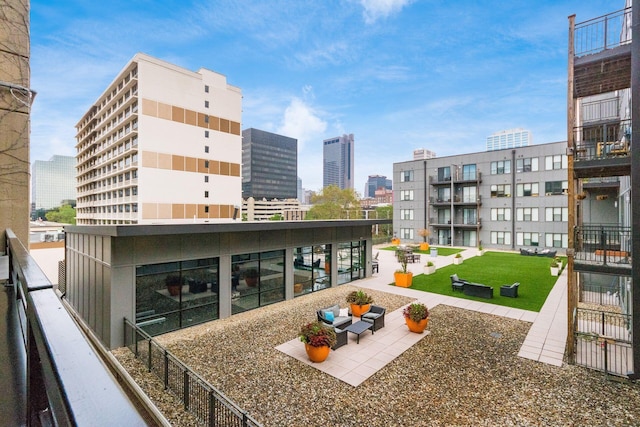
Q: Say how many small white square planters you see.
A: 5